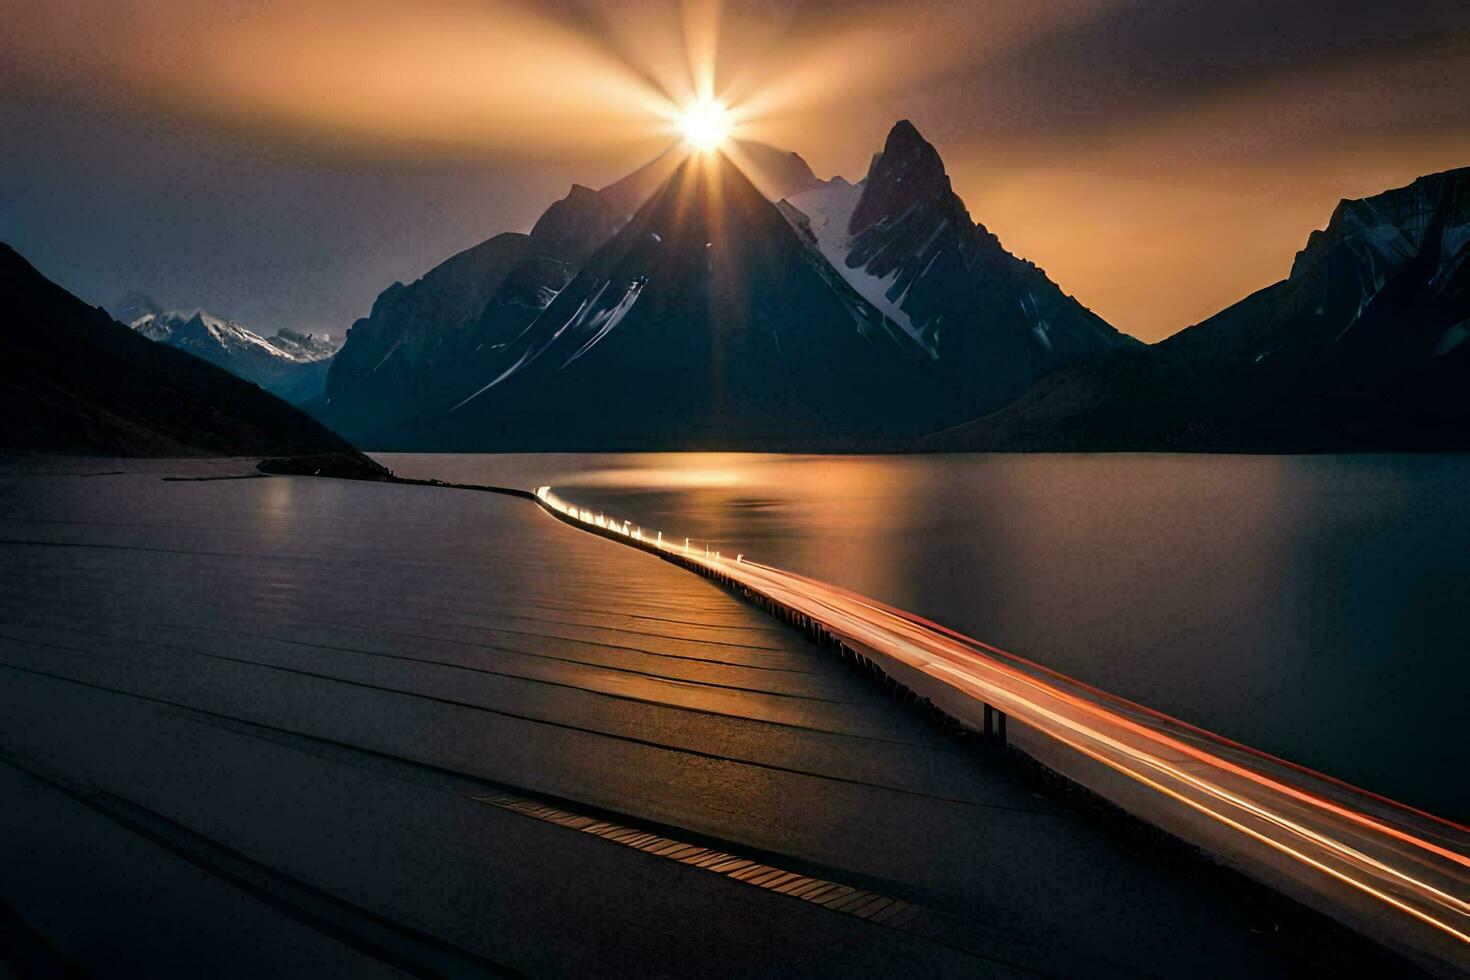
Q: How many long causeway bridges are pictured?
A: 1